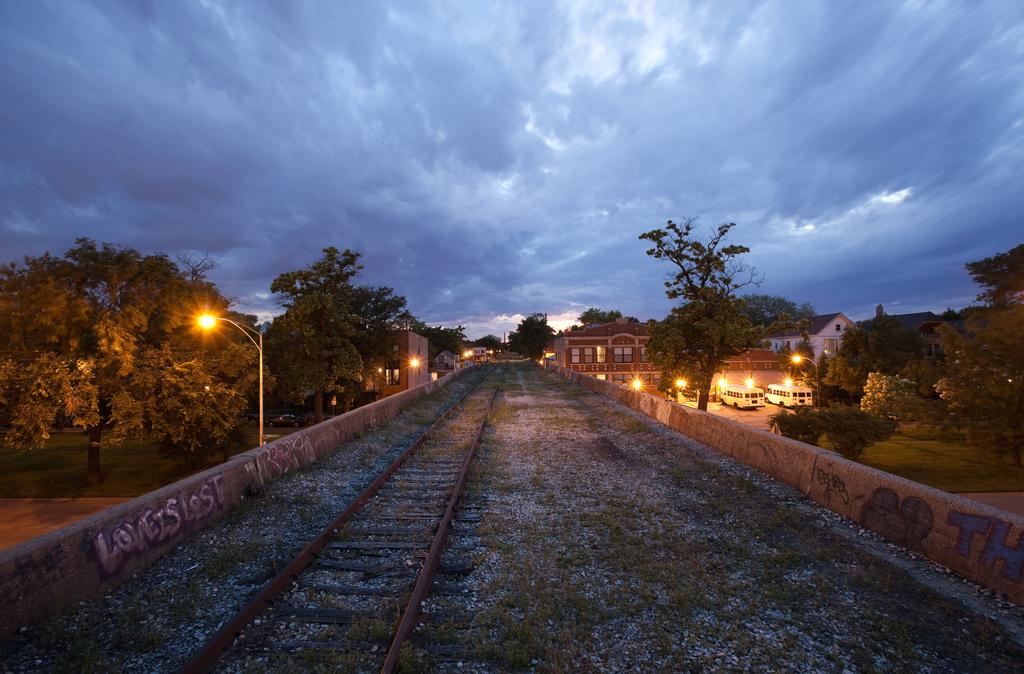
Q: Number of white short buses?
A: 2